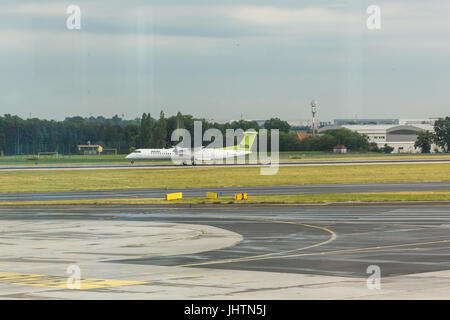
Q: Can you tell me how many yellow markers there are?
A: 3